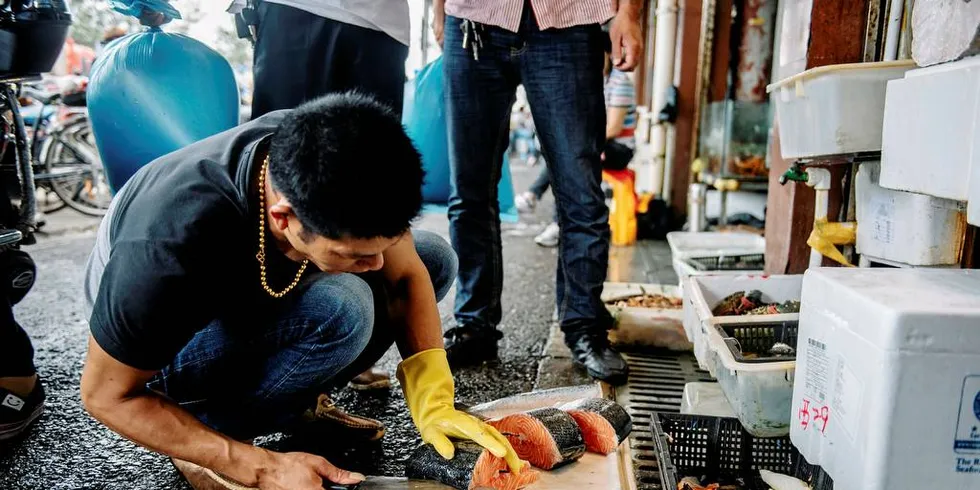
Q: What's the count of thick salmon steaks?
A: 3